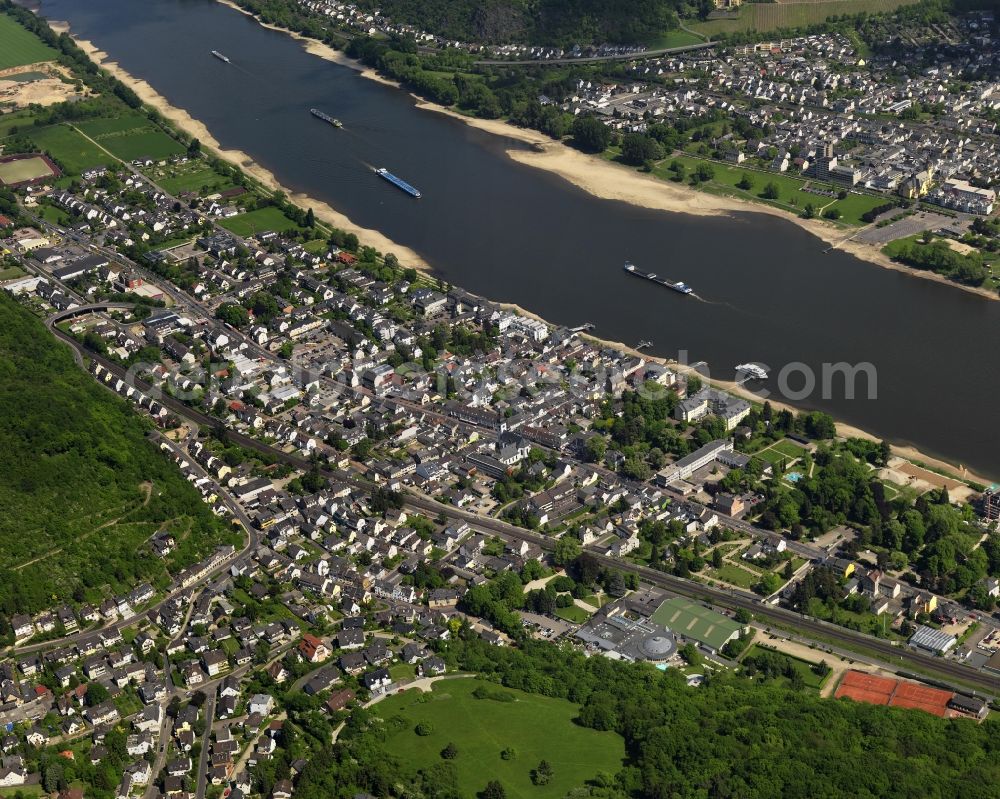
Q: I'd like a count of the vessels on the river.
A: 5